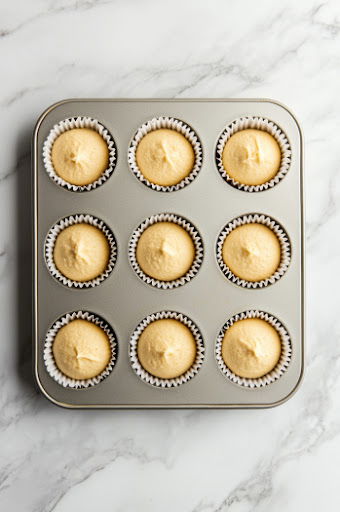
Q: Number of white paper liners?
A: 9